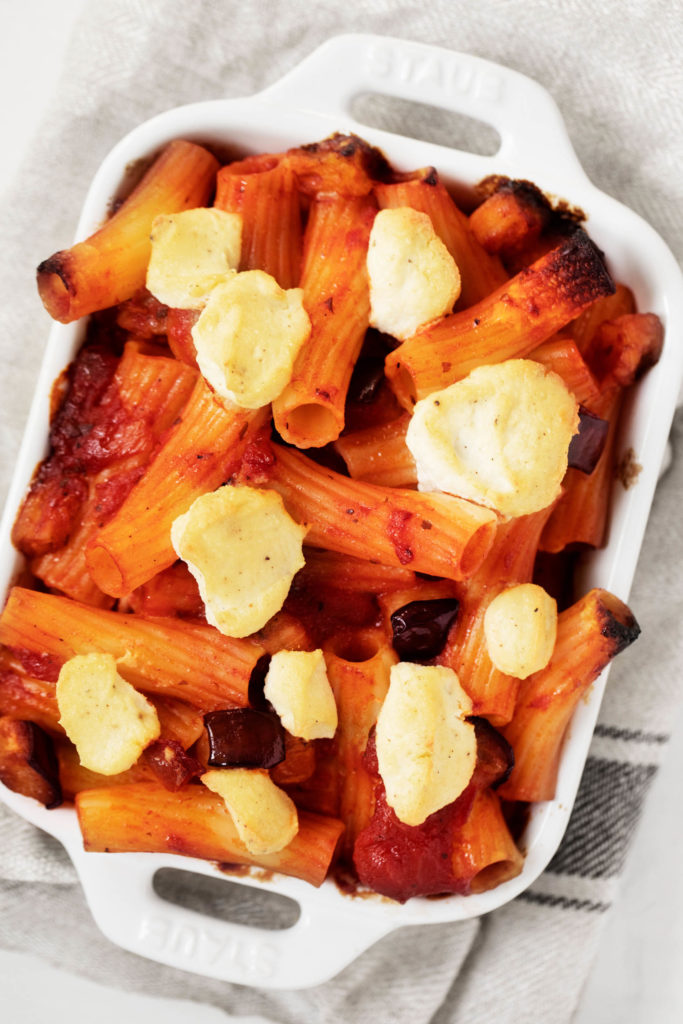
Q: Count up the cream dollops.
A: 10